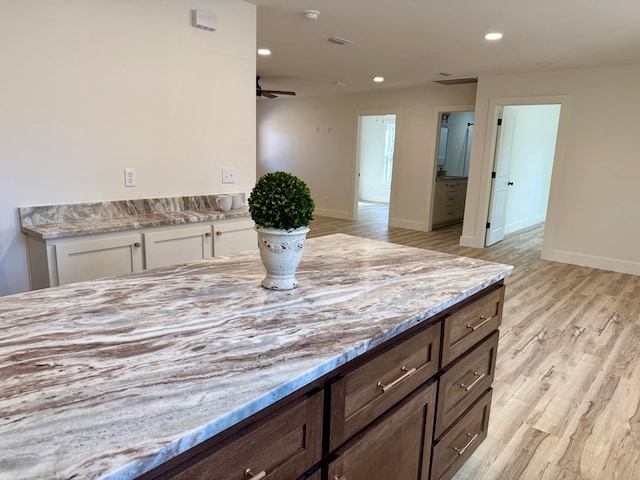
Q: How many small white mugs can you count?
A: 2